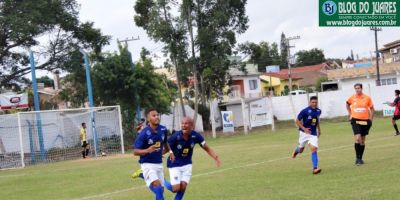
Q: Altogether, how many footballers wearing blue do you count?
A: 3